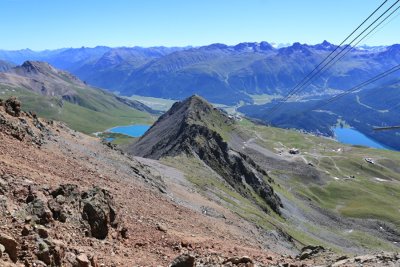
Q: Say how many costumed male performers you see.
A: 0